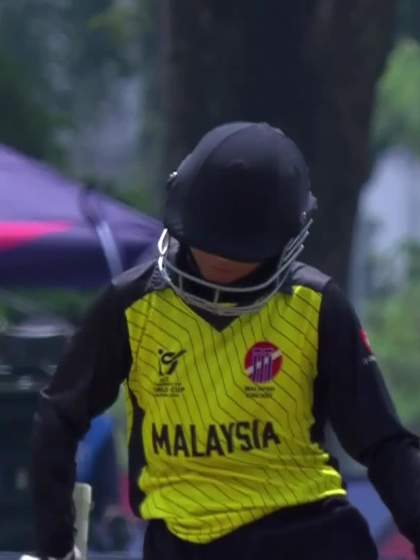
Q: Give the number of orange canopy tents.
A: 0